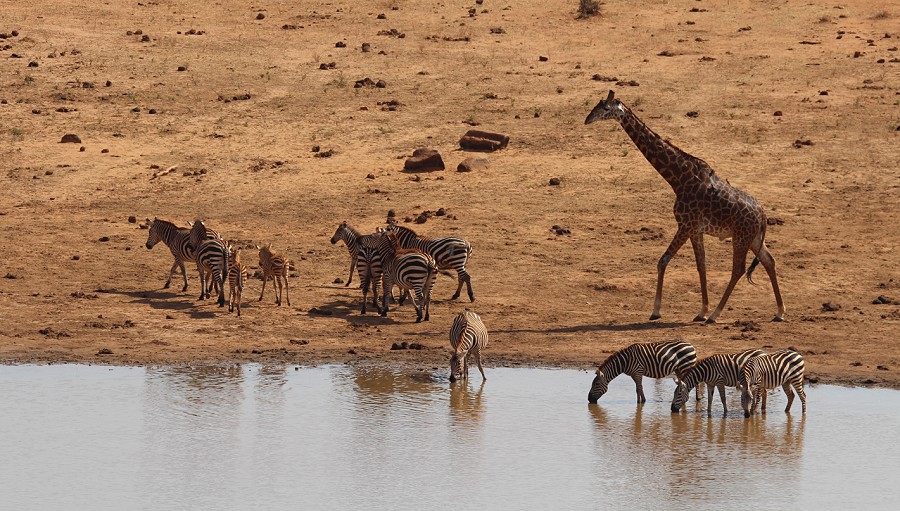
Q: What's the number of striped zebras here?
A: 12